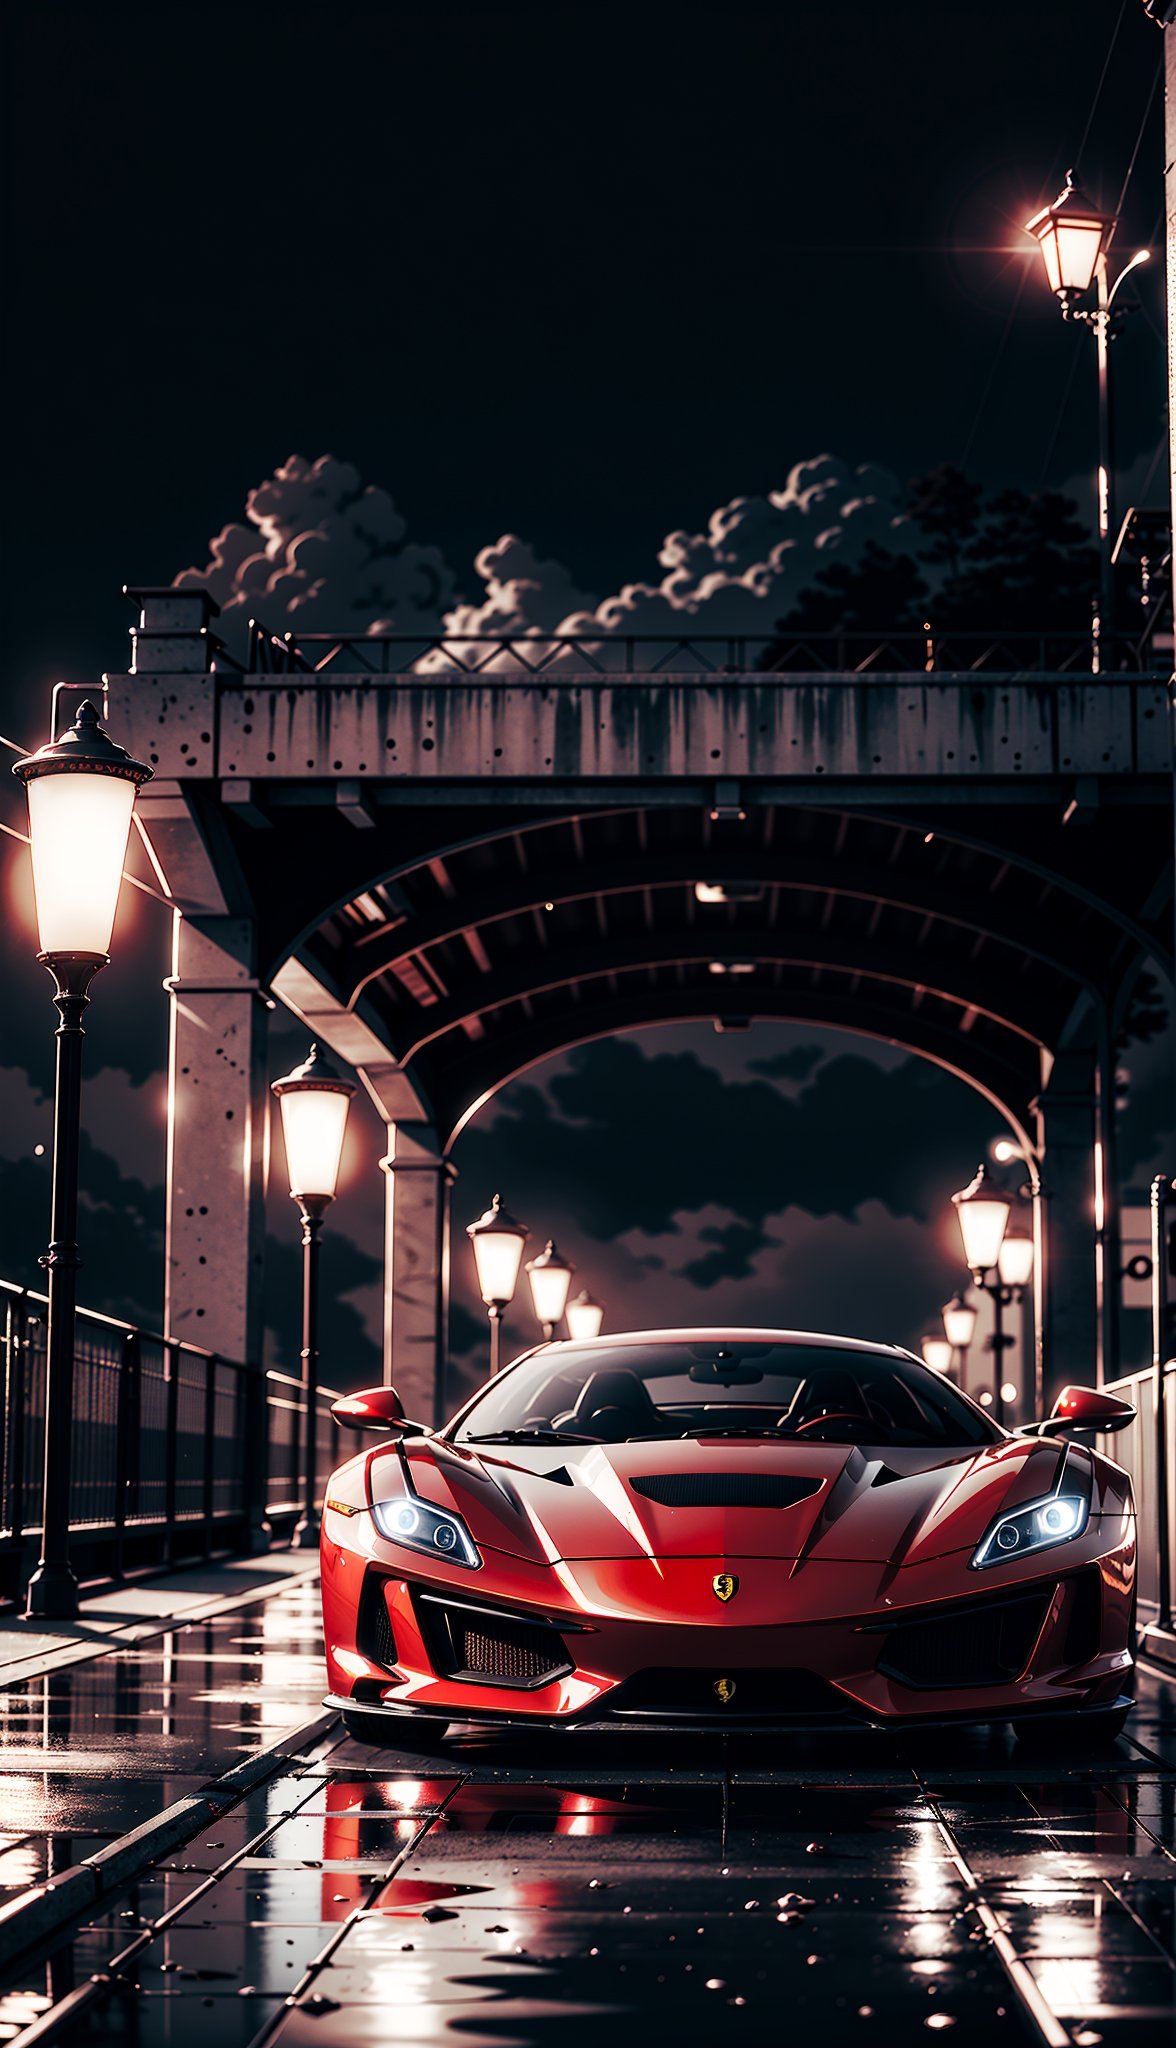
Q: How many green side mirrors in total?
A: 0